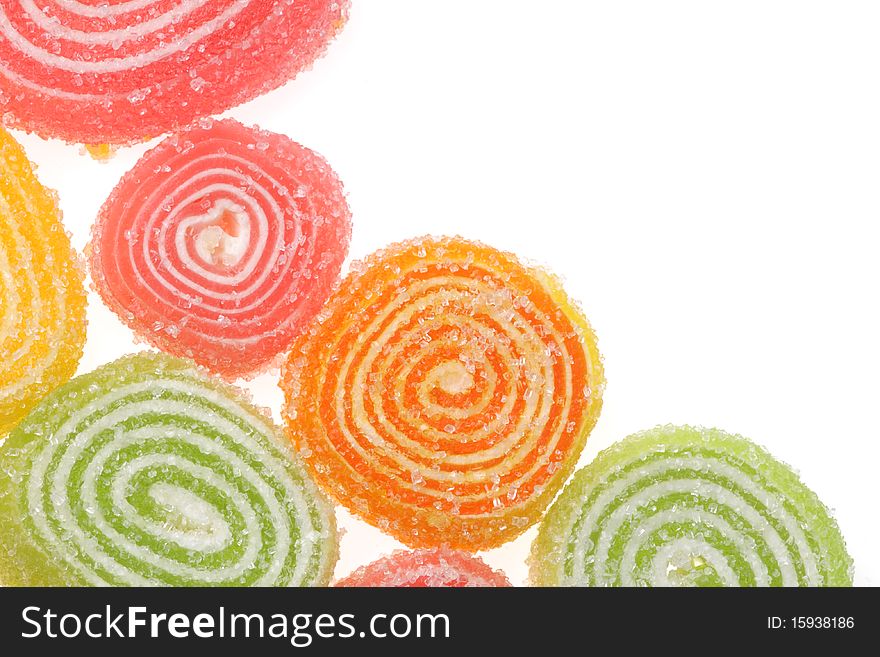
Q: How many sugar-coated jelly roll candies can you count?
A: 7